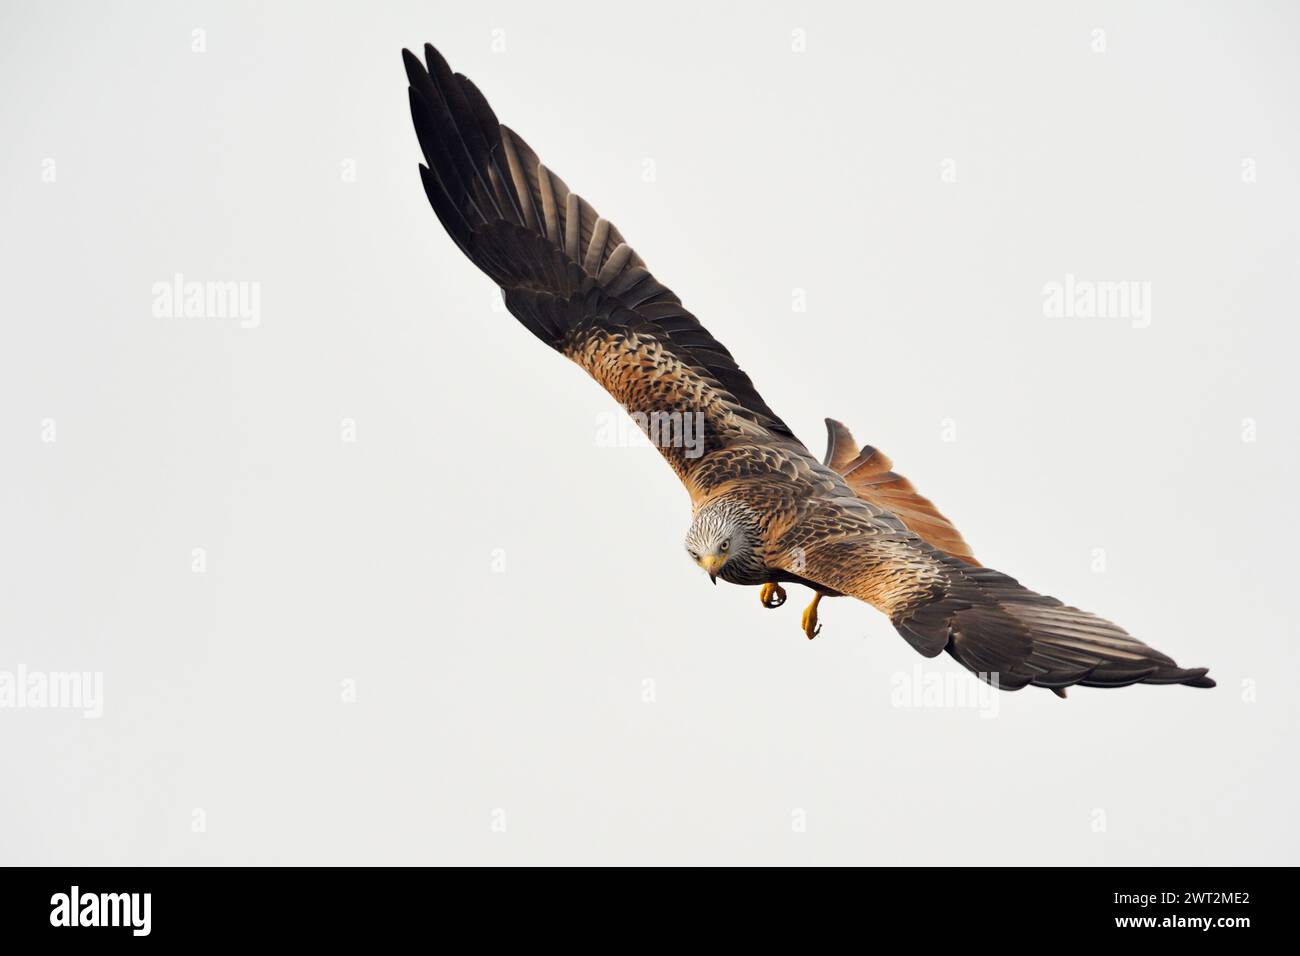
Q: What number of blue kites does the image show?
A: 0